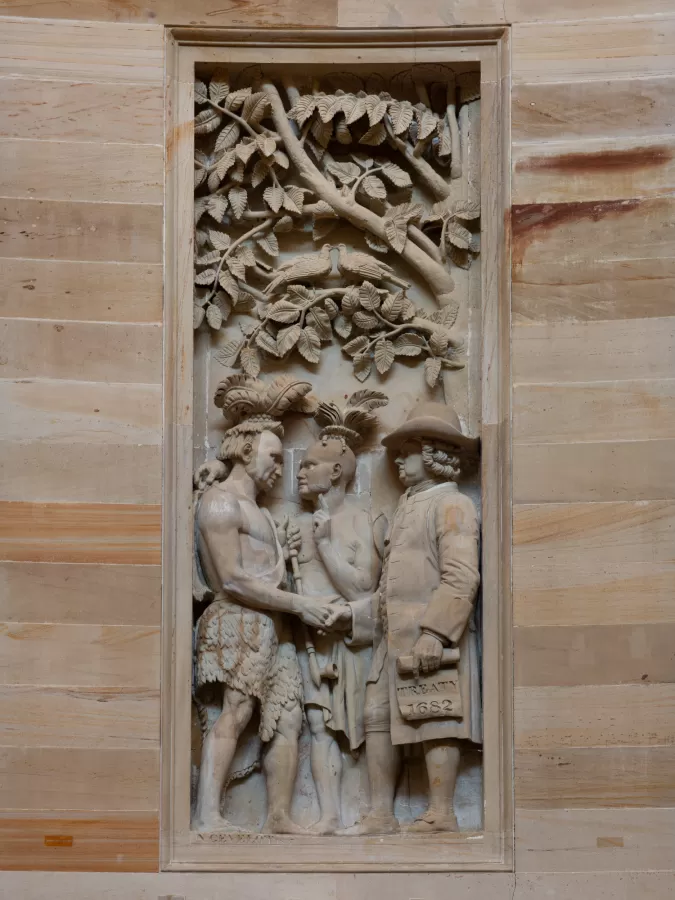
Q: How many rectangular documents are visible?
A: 1